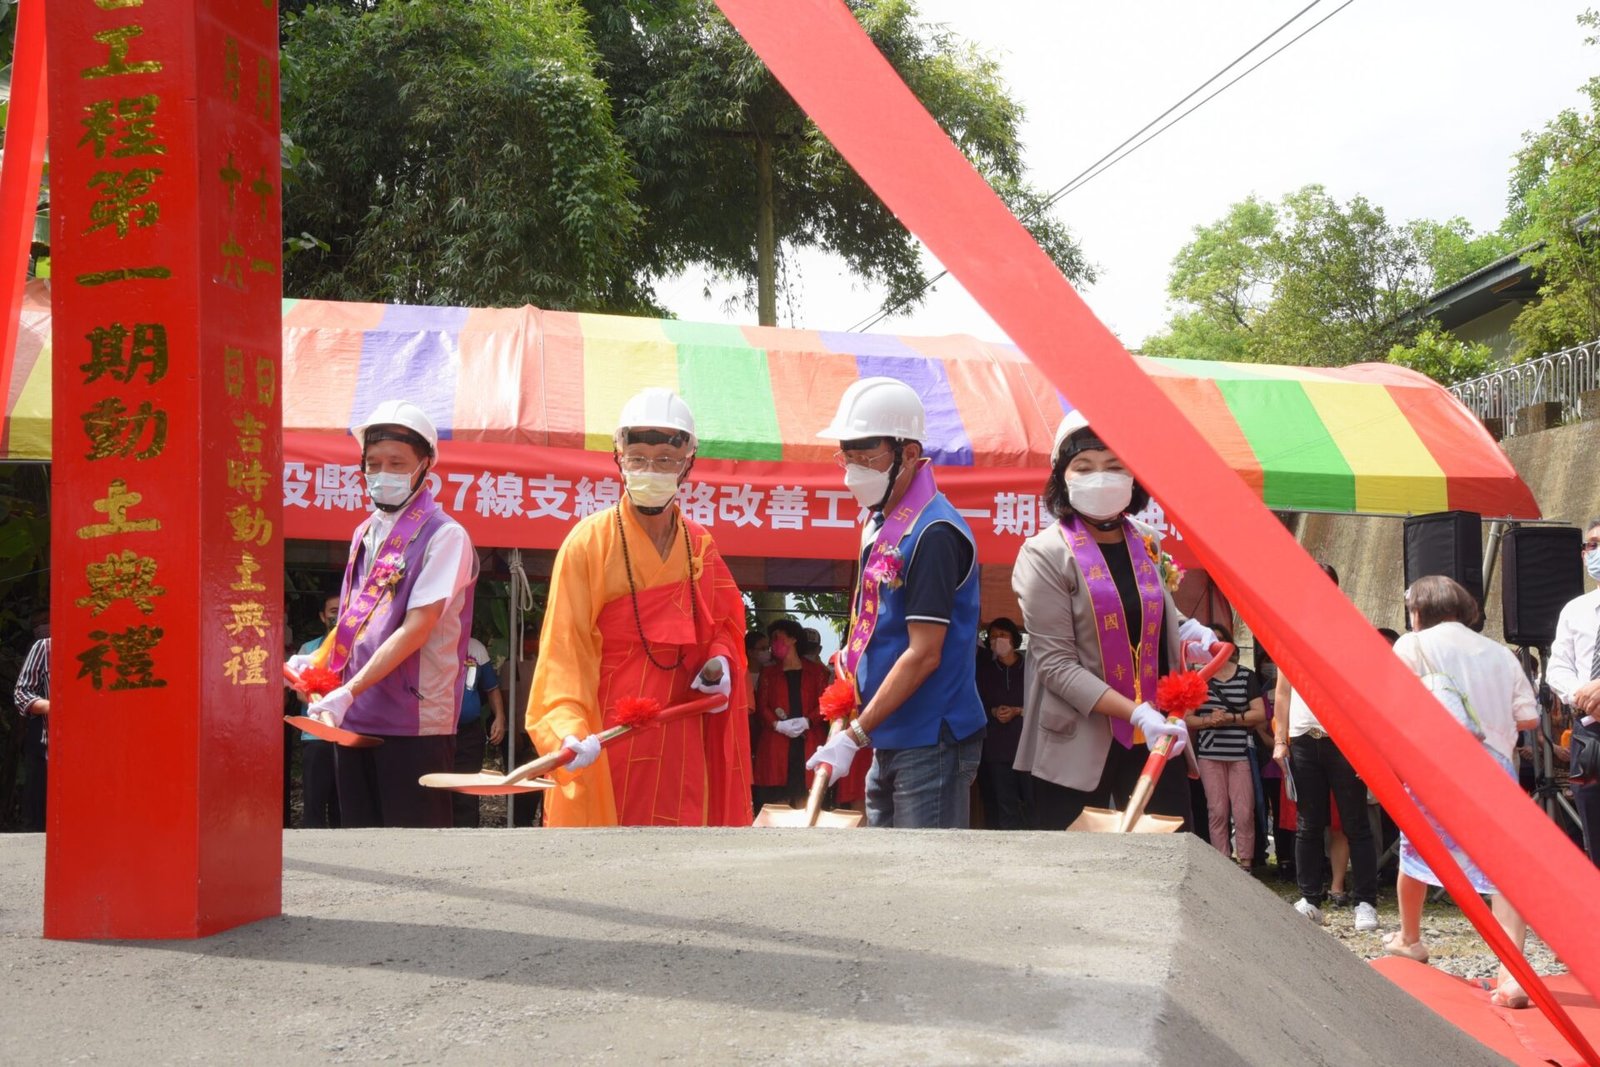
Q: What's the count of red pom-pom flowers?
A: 4